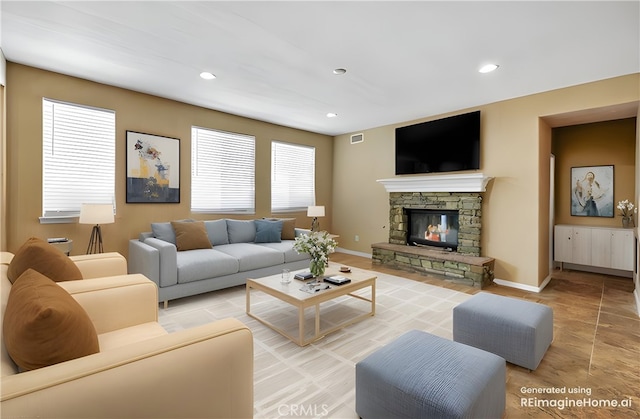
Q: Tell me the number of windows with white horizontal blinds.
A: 3